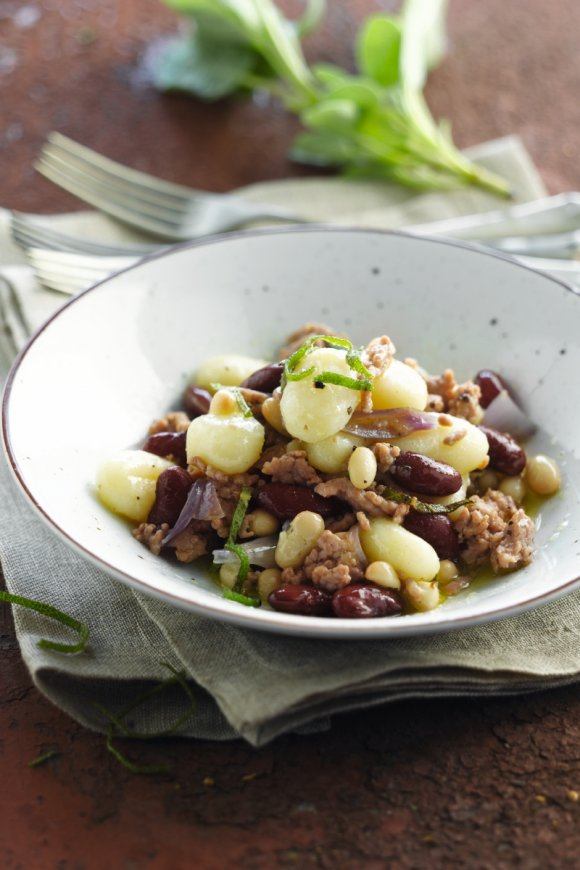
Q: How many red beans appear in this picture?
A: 11